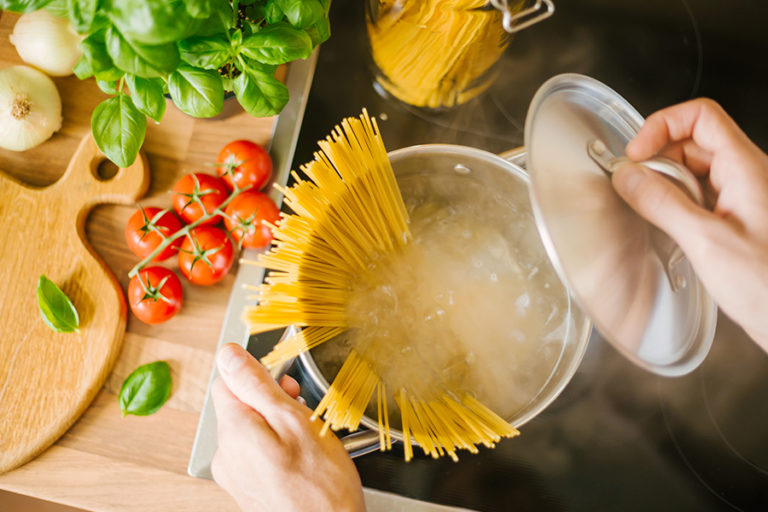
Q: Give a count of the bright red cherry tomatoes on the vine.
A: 6